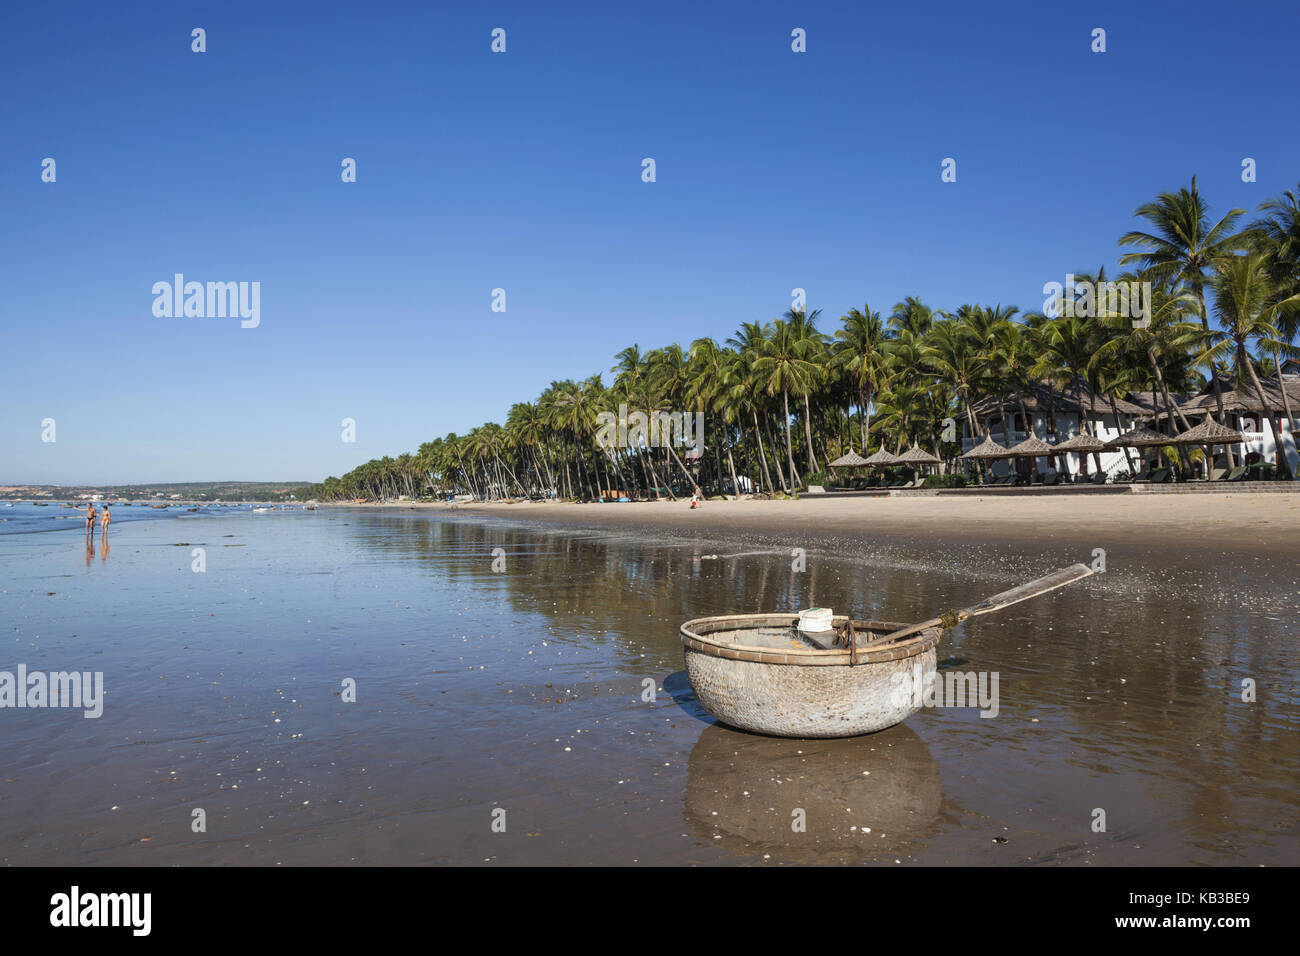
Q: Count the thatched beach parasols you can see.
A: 8